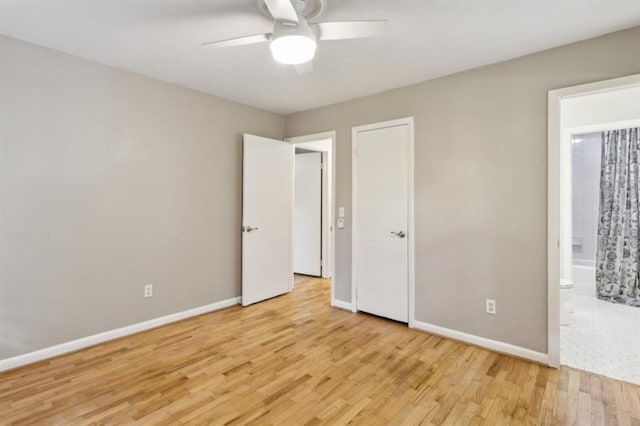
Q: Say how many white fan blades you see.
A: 4